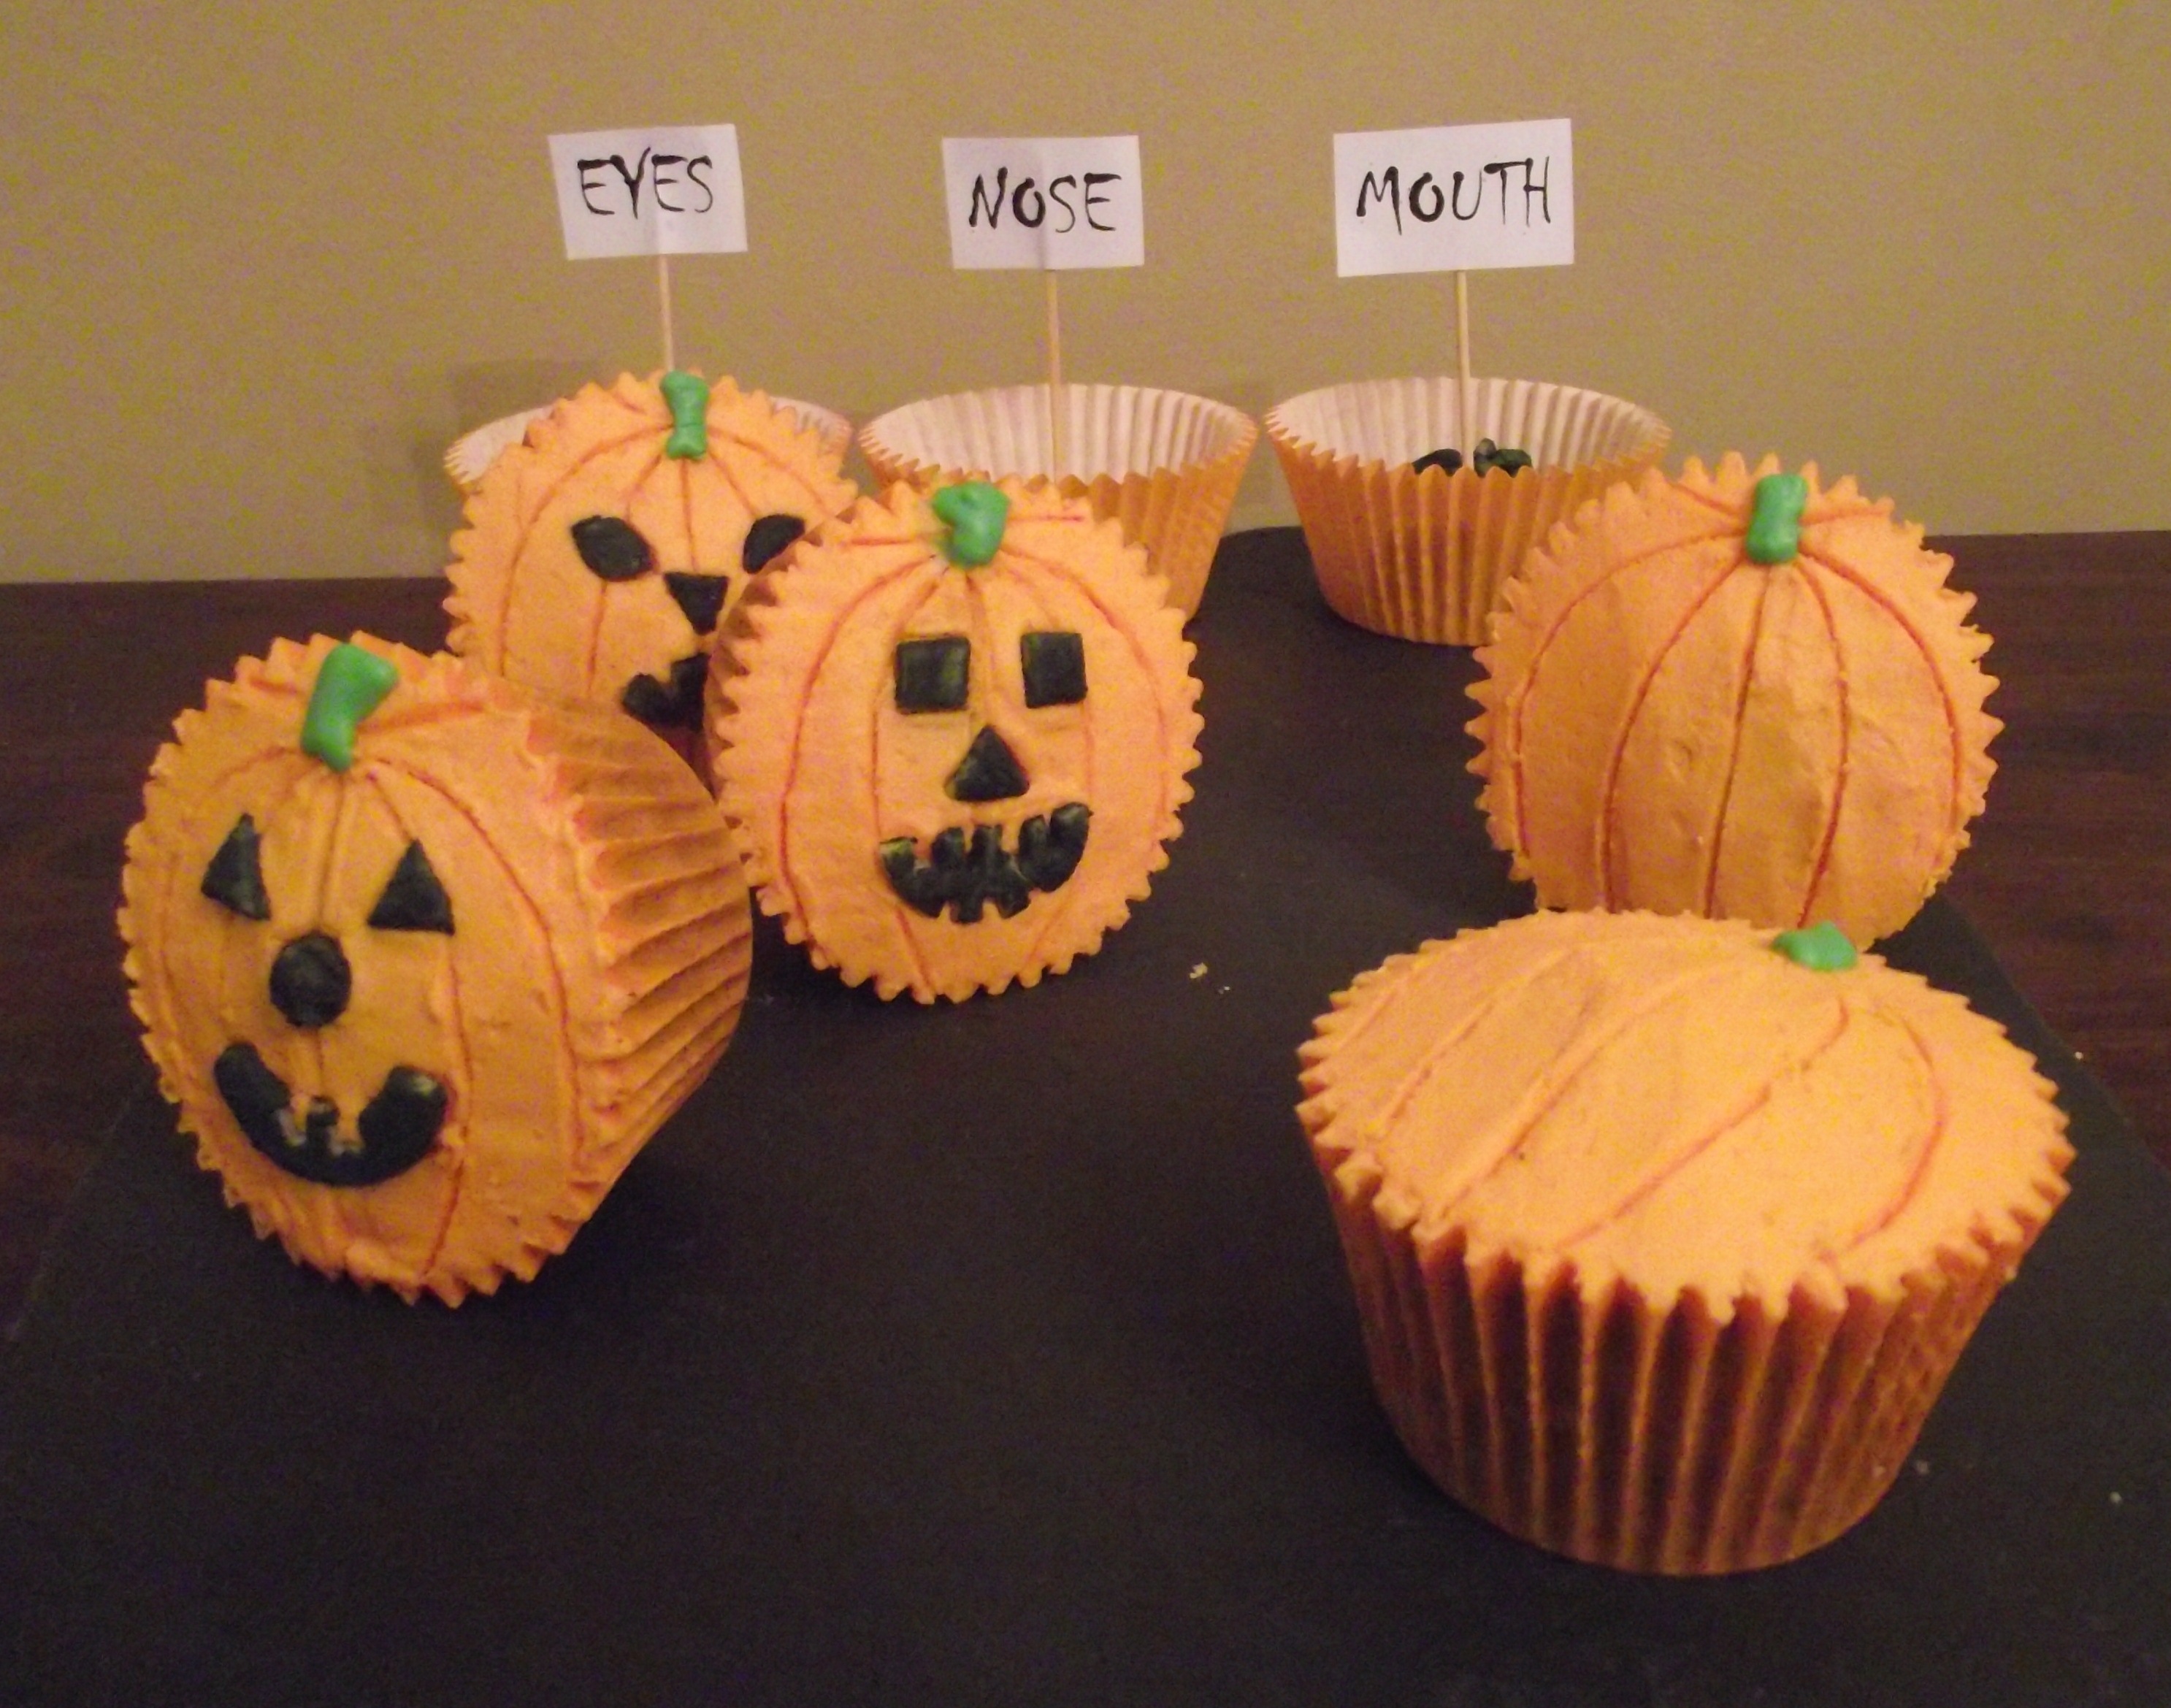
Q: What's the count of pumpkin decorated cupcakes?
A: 5